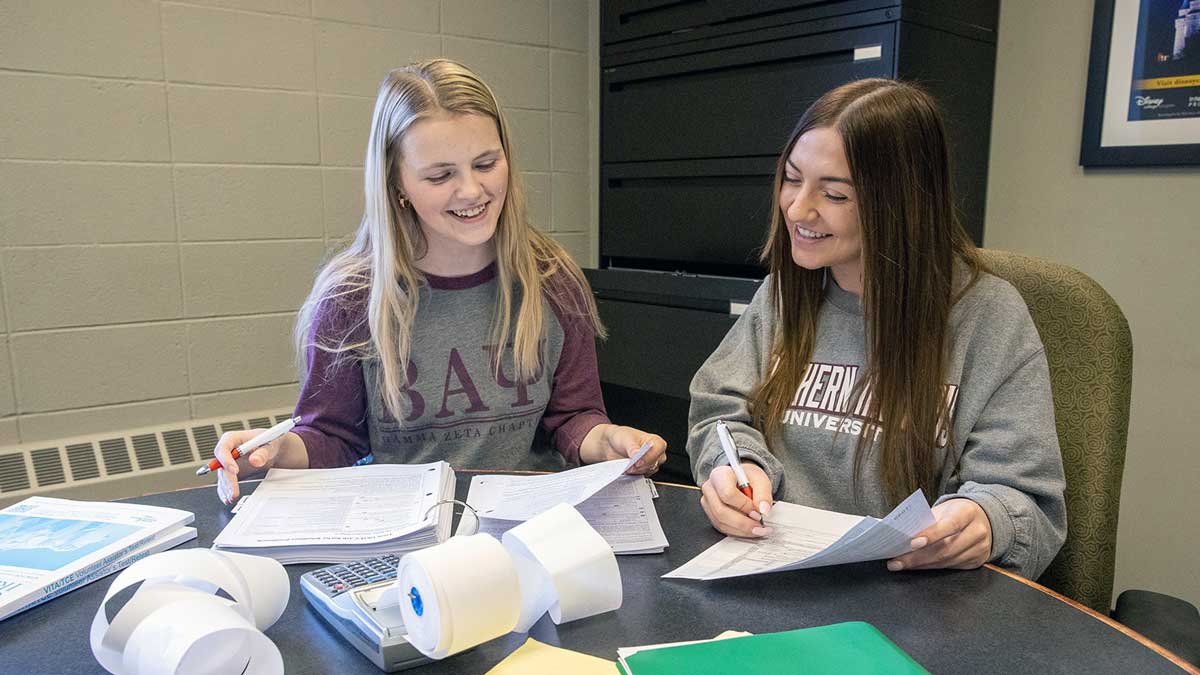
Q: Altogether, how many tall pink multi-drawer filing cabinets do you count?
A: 0